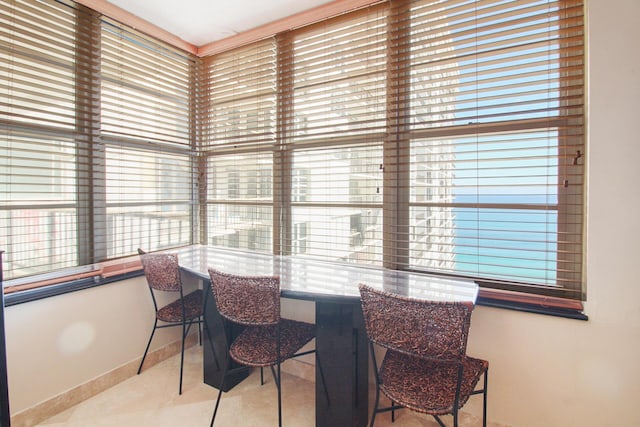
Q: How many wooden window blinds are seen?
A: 5